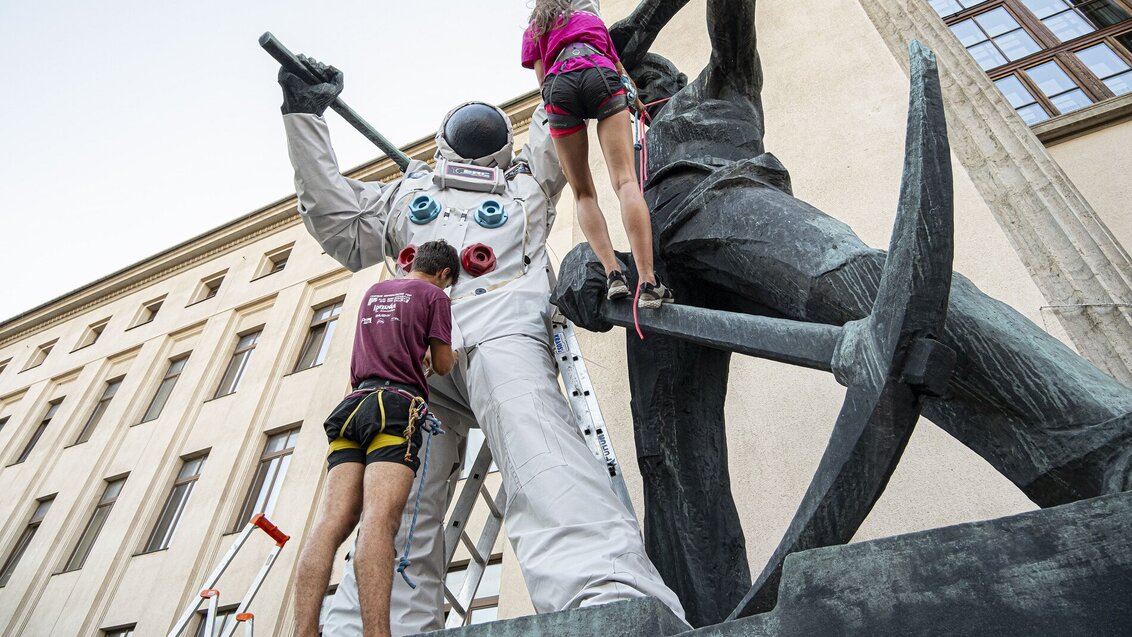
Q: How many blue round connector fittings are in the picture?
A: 2